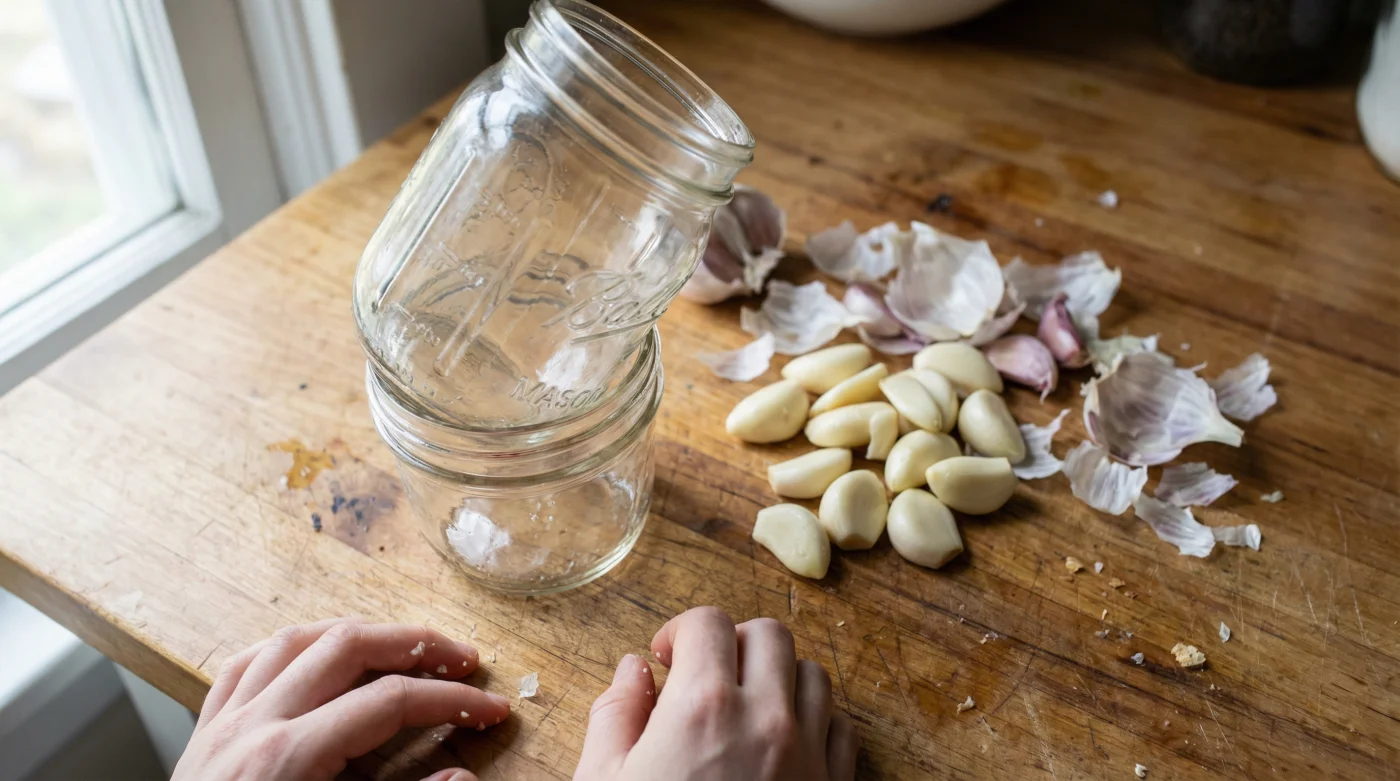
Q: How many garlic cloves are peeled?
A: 15